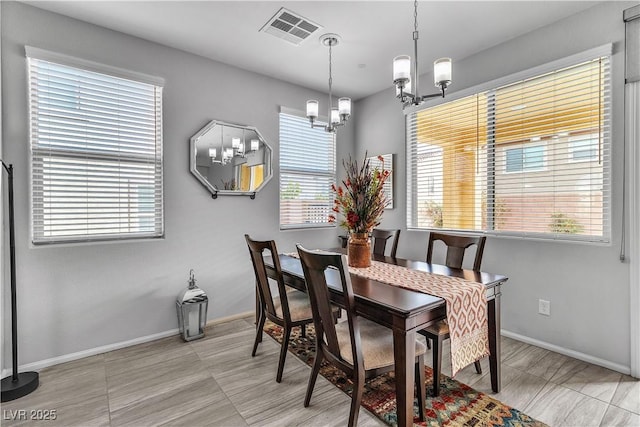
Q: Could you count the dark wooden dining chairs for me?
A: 4